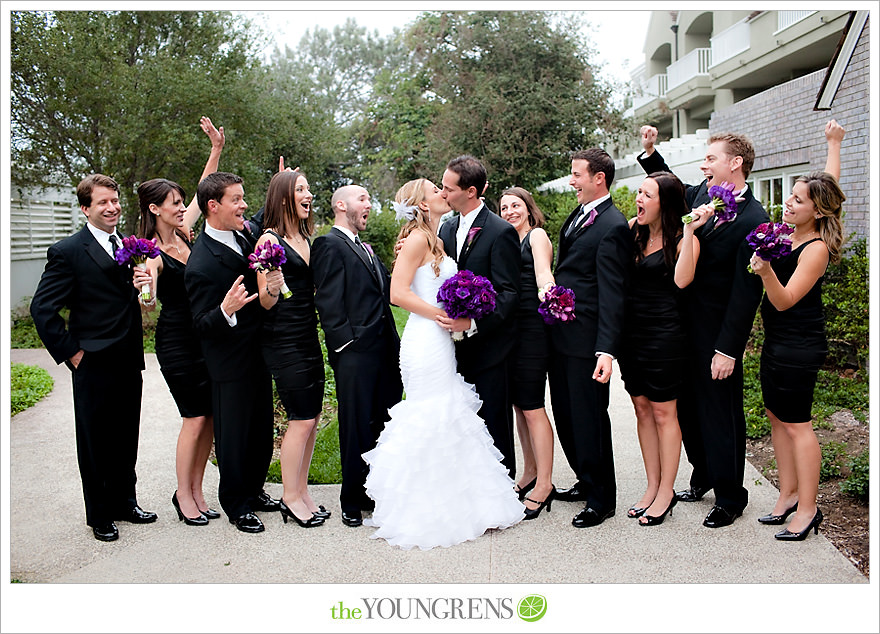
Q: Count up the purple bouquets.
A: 6